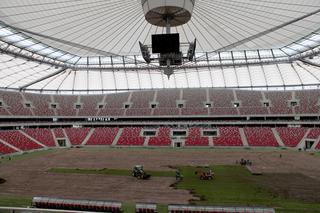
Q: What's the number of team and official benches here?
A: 3